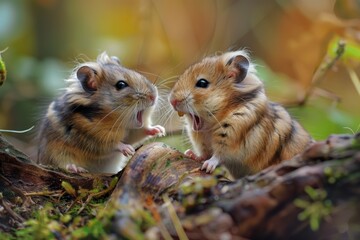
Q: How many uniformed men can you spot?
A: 0